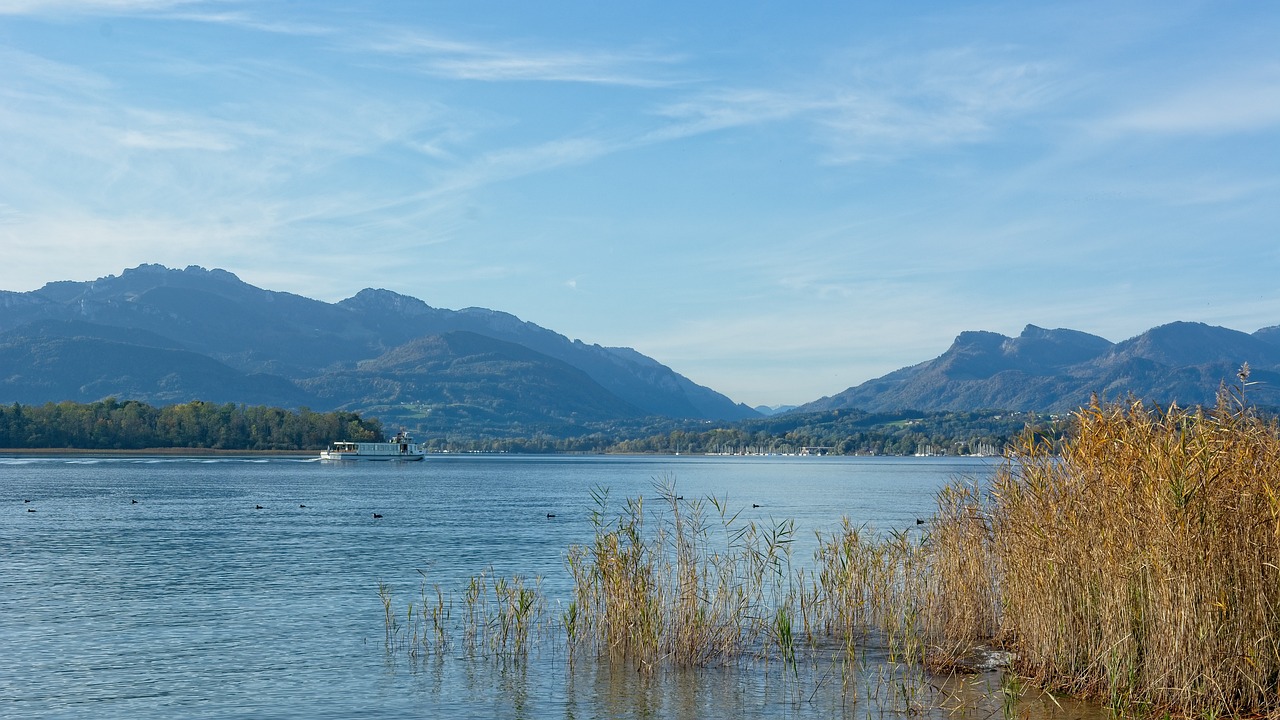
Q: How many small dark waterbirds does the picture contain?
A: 10